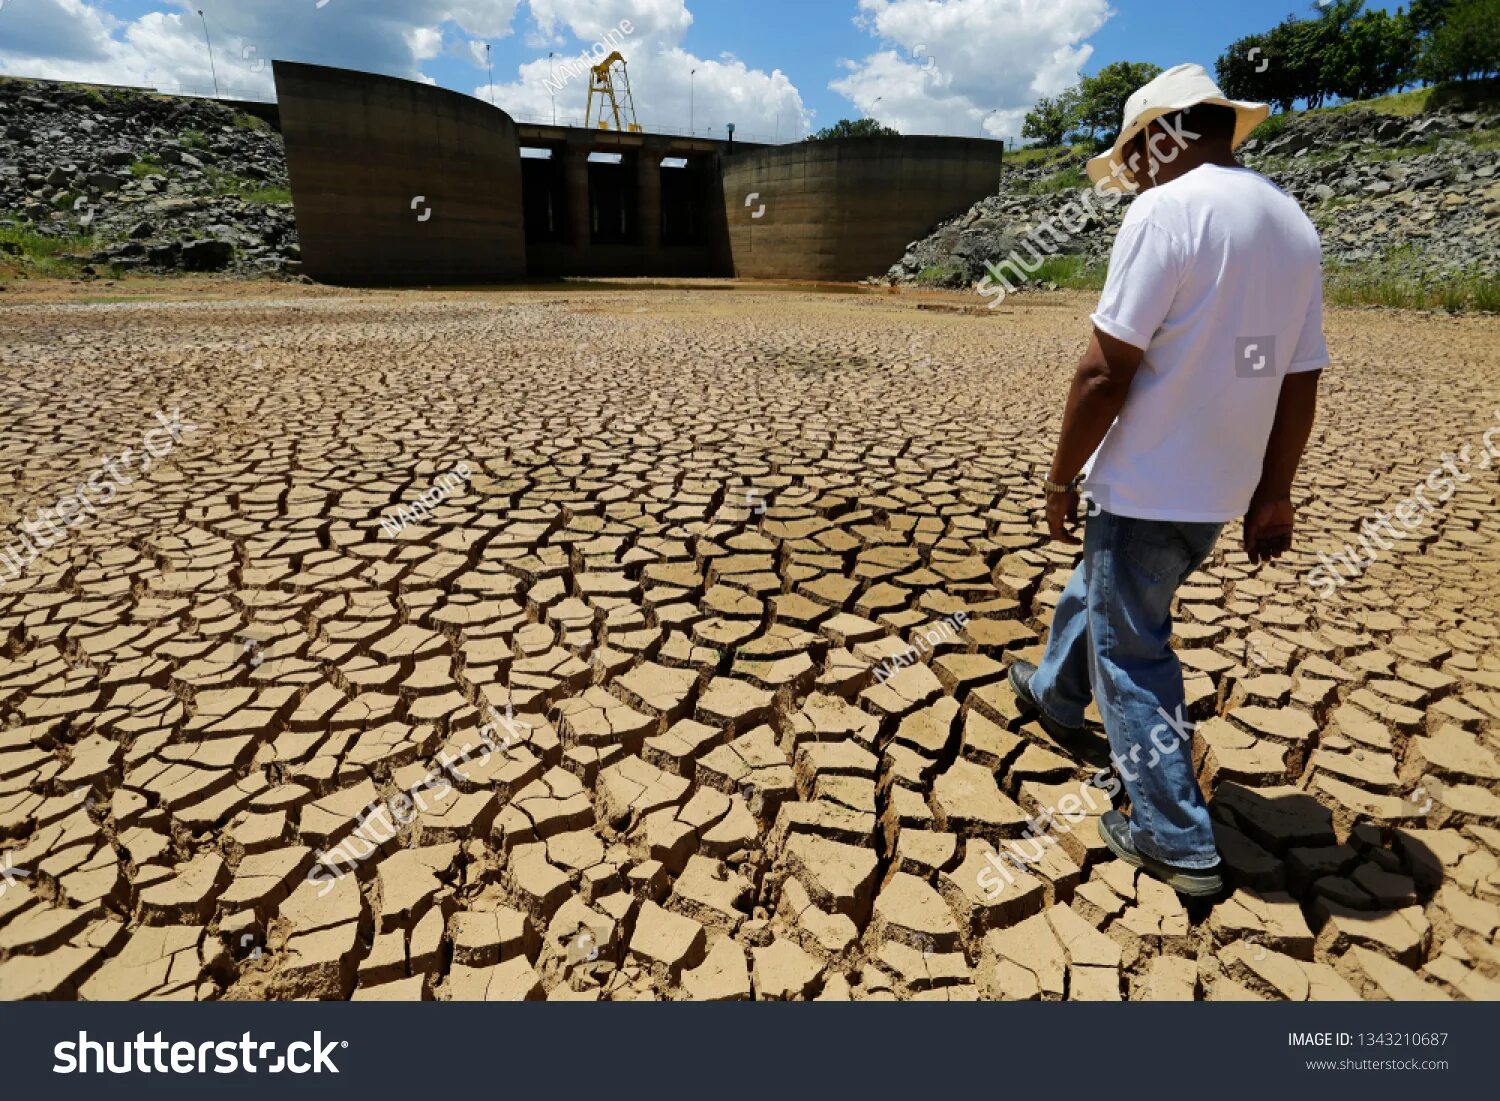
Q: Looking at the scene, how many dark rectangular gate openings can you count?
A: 3